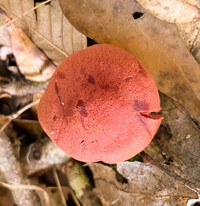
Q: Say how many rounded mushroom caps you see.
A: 1